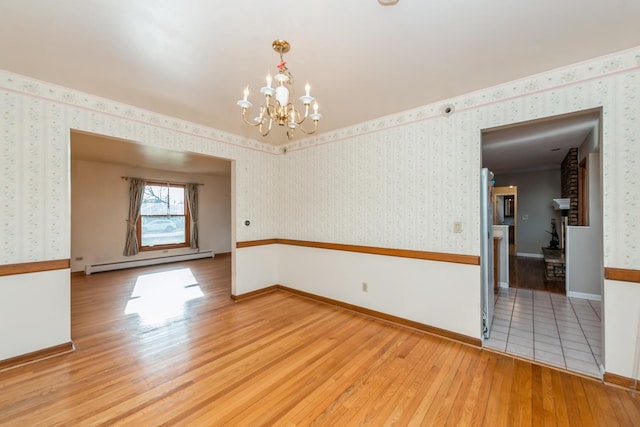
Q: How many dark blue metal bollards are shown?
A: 0